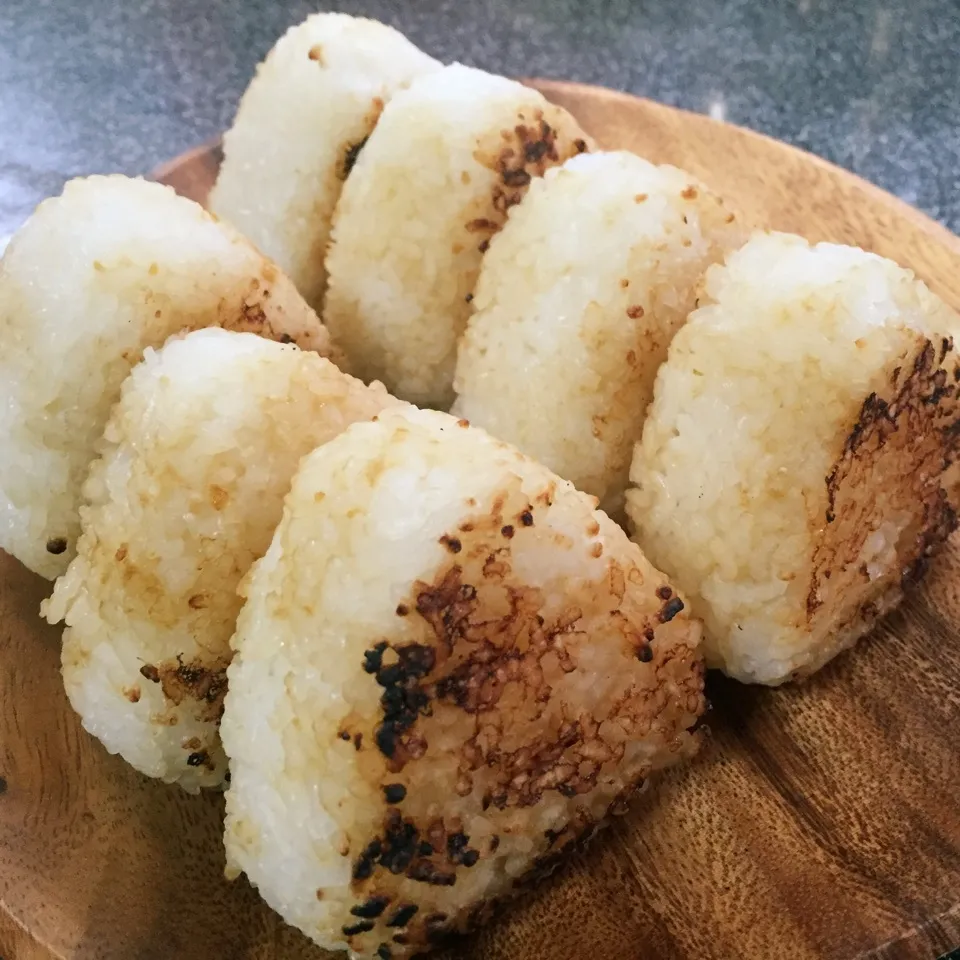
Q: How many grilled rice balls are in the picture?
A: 7